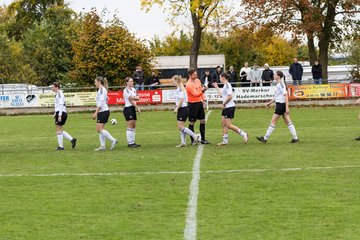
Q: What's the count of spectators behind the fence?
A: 10